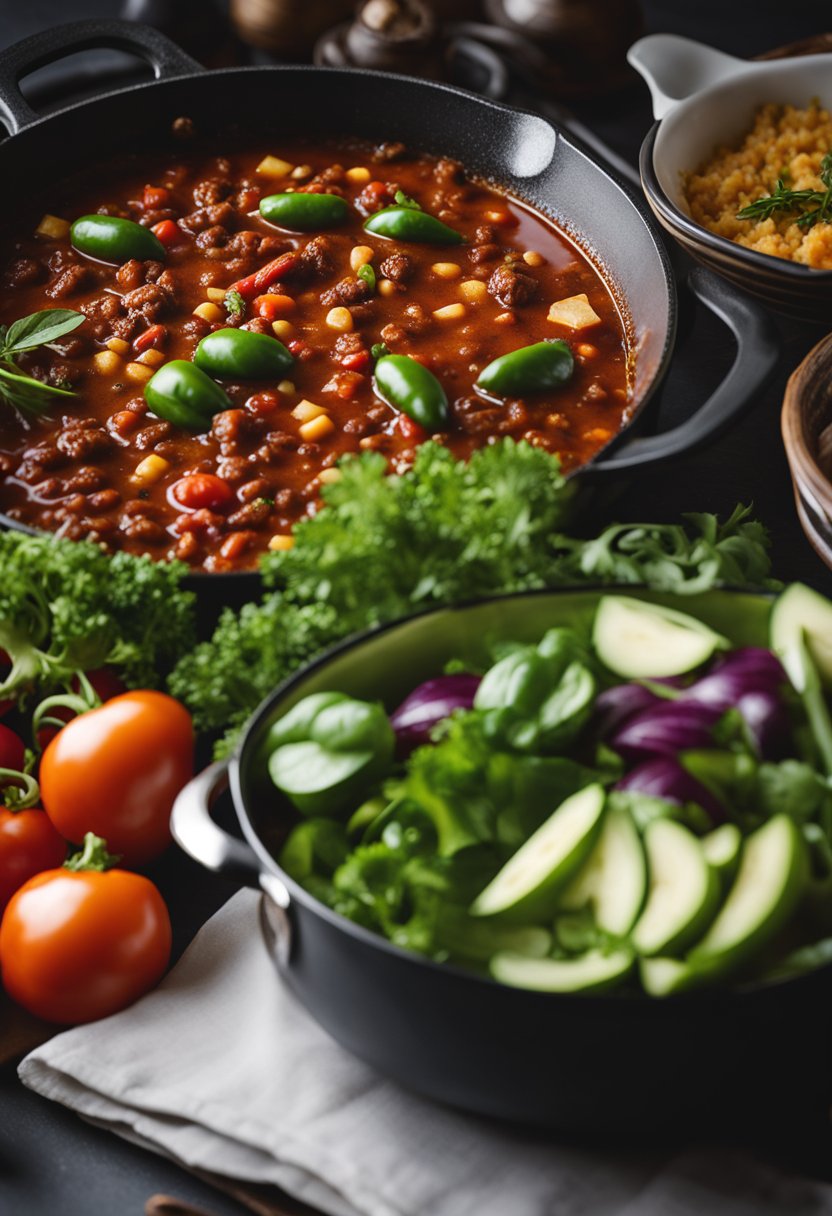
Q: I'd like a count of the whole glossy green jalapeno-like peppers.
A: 7